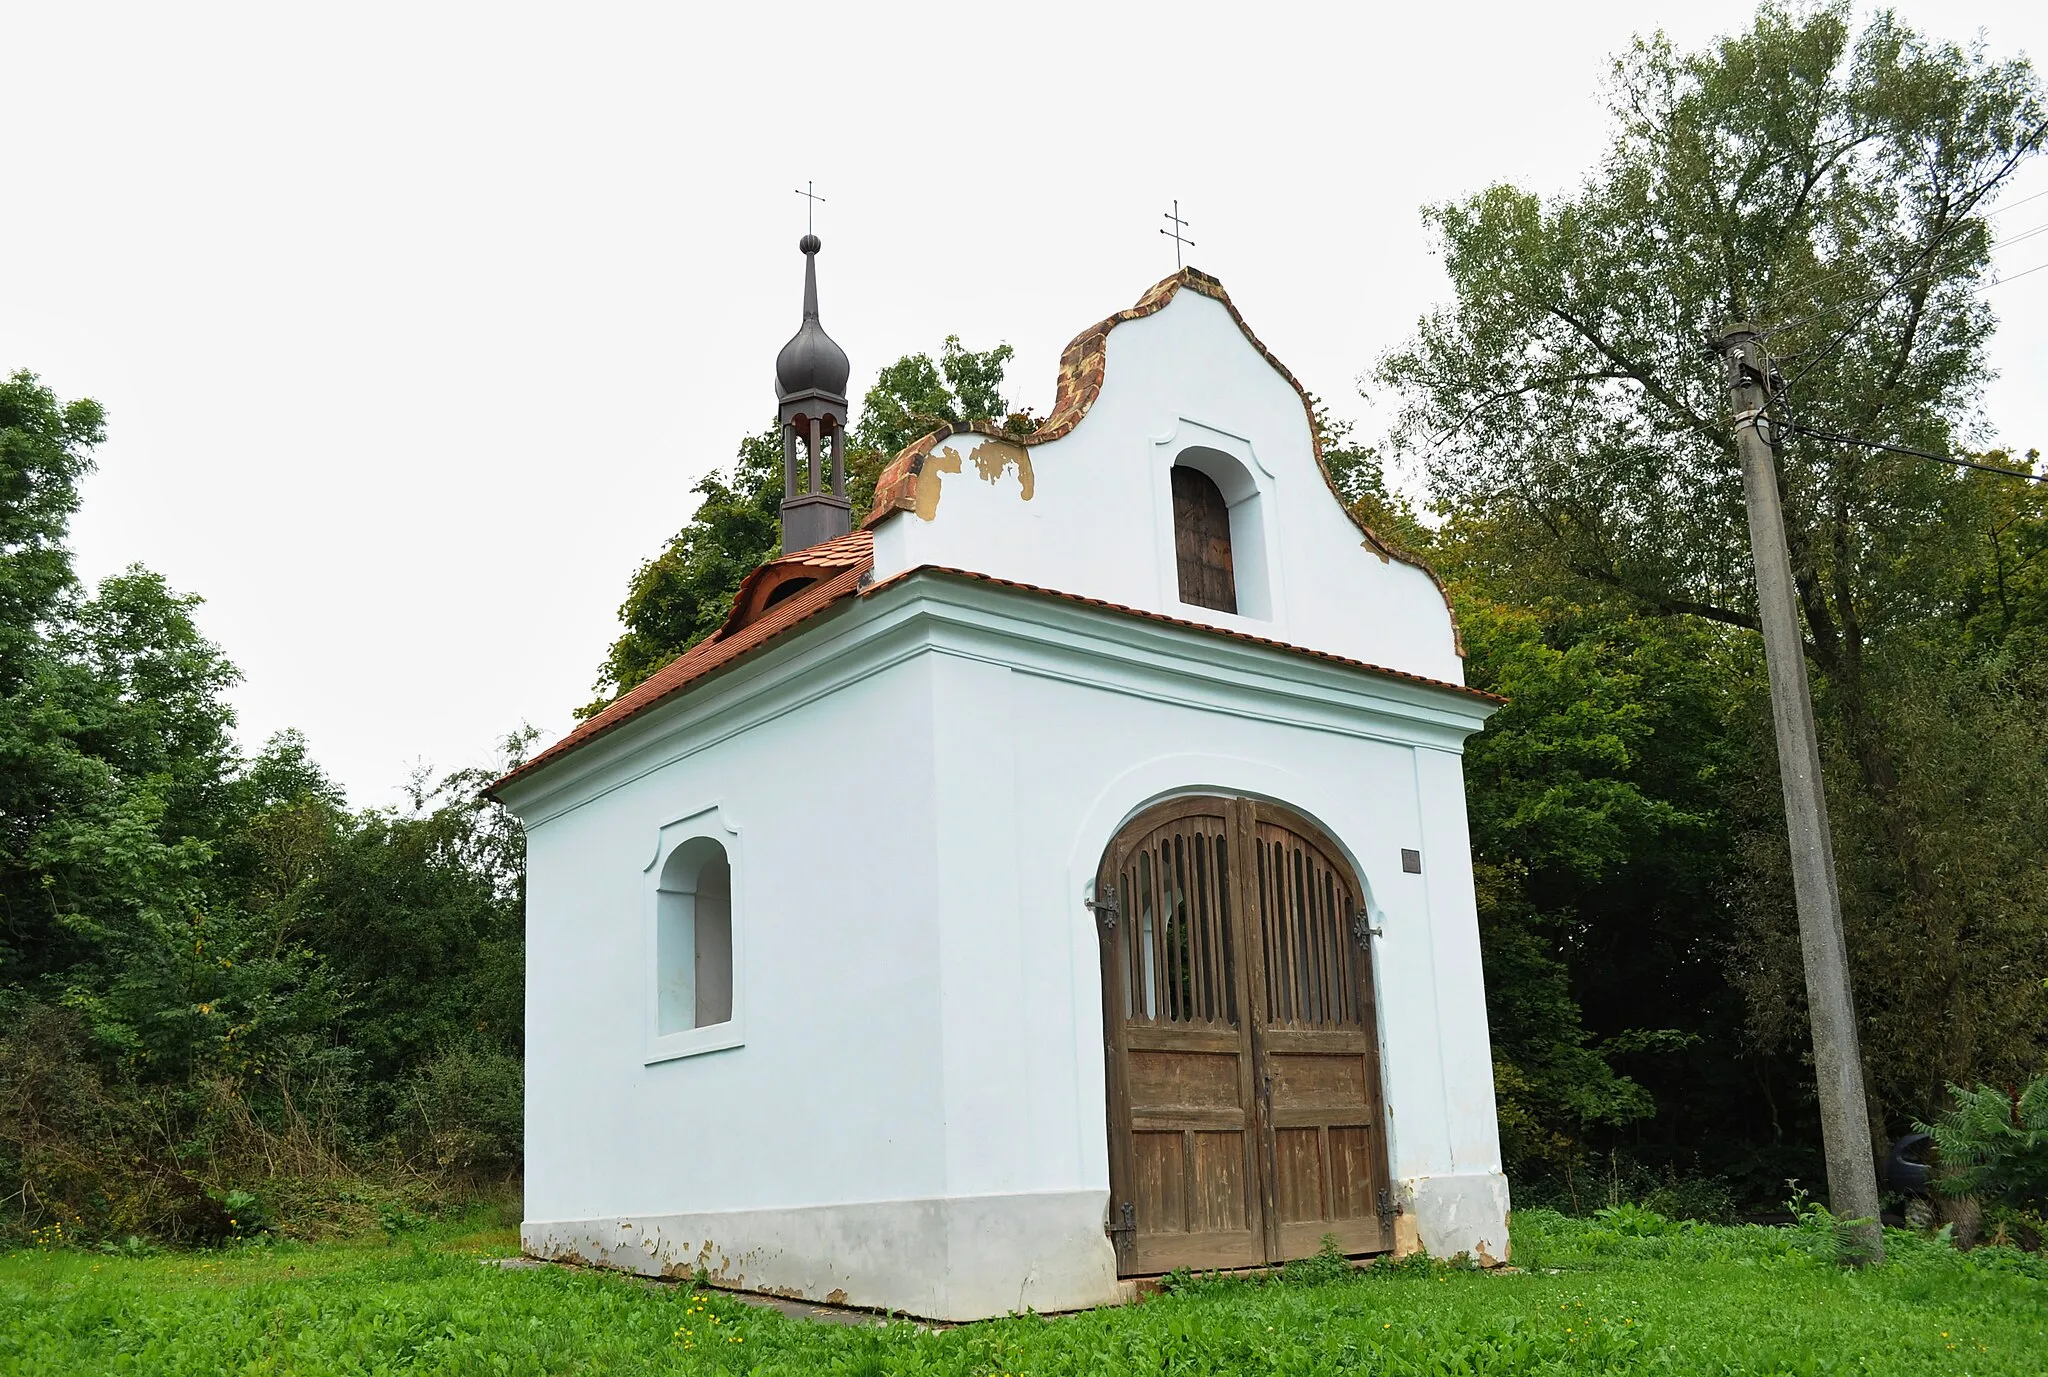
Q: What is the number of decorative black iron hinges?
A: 4